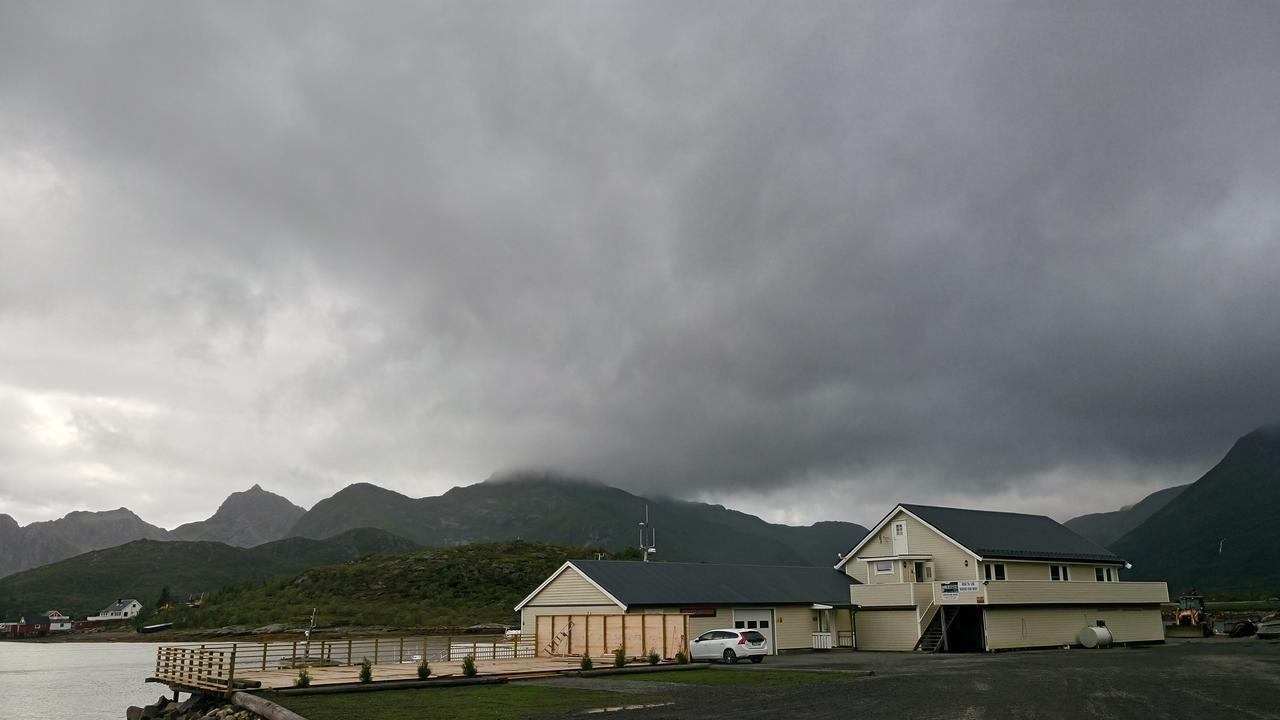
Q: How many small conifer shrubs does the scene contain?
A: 8